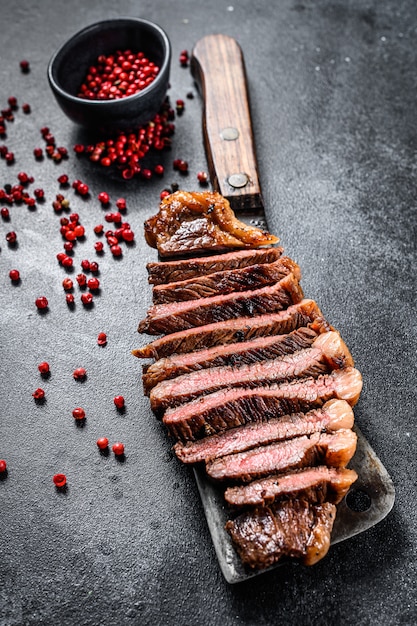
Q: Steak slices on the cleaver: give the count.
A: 12